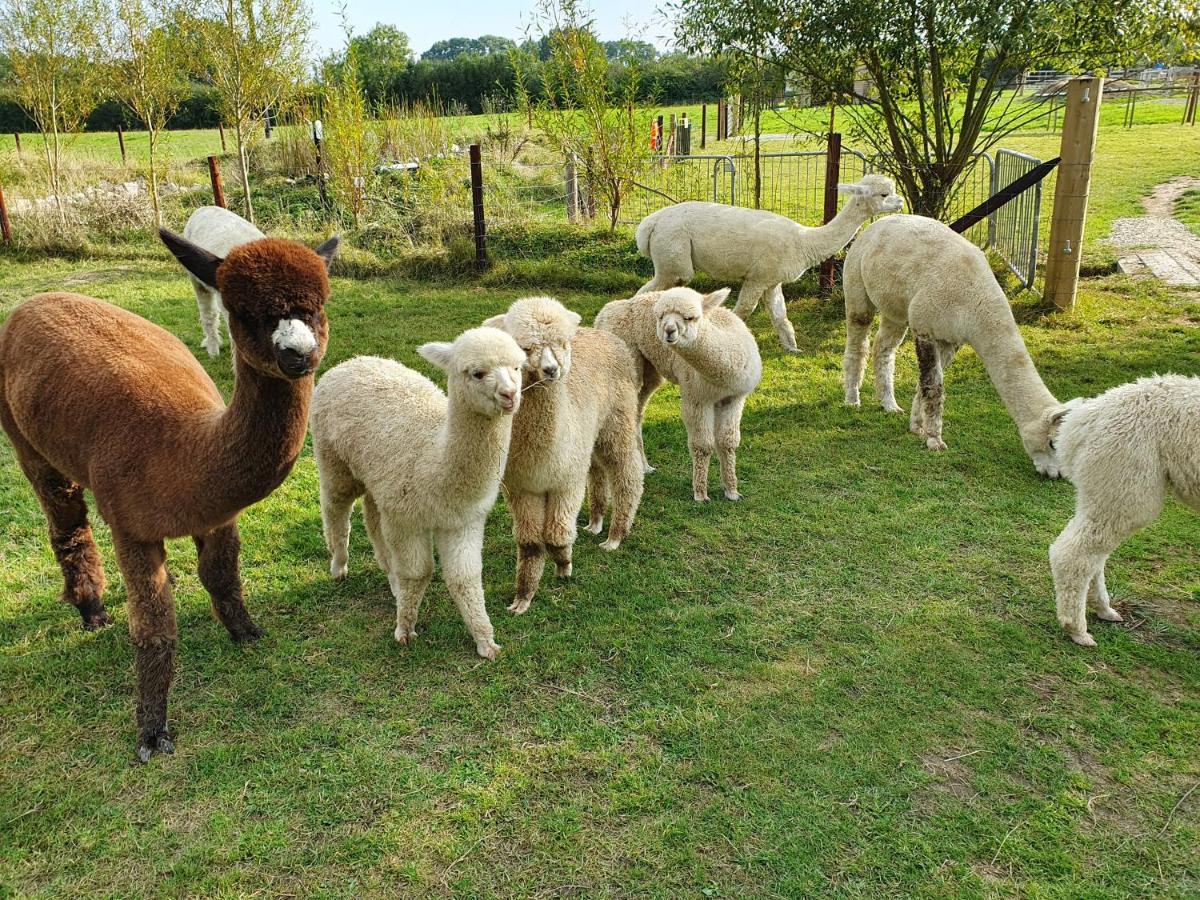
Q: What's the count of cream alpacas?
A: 7